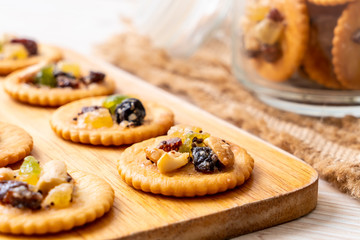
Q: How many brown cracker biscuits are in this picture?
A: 10